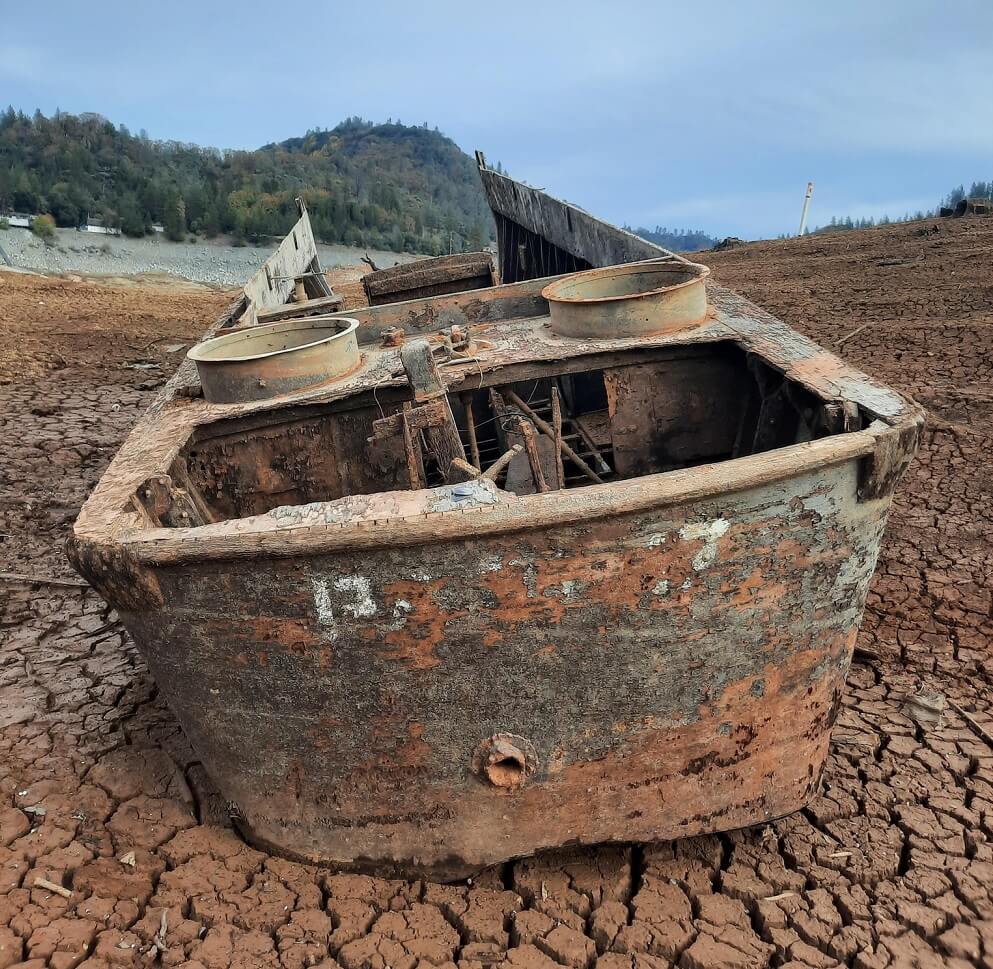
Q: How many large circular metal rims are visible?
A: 2